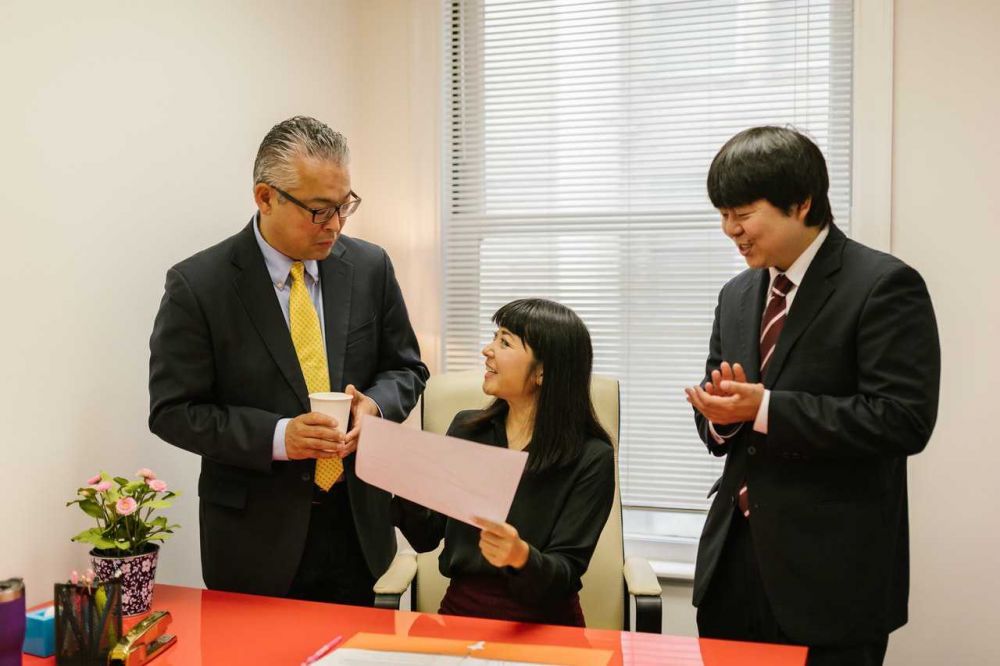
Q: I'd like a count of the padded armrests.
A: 2